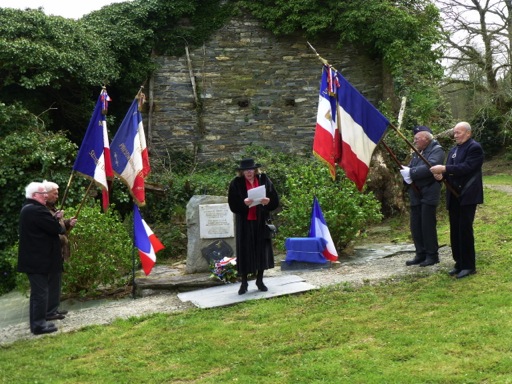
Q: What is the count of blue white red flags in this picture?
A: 6